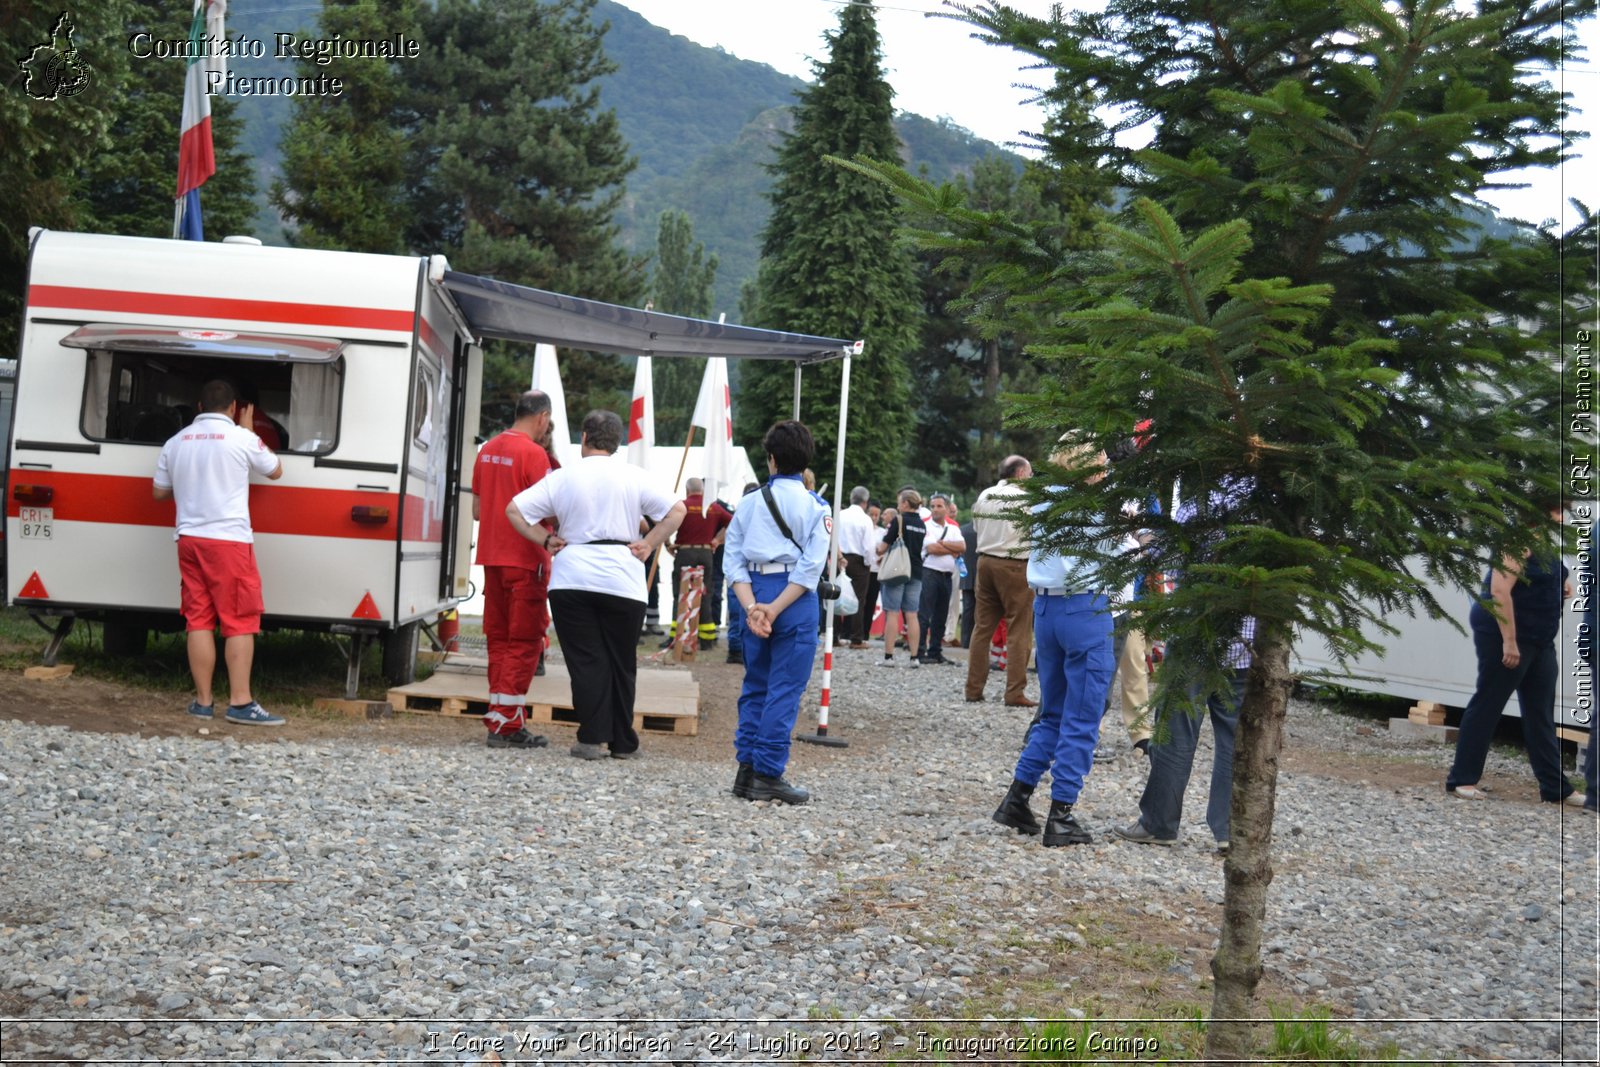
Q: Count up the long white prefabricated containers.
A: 1